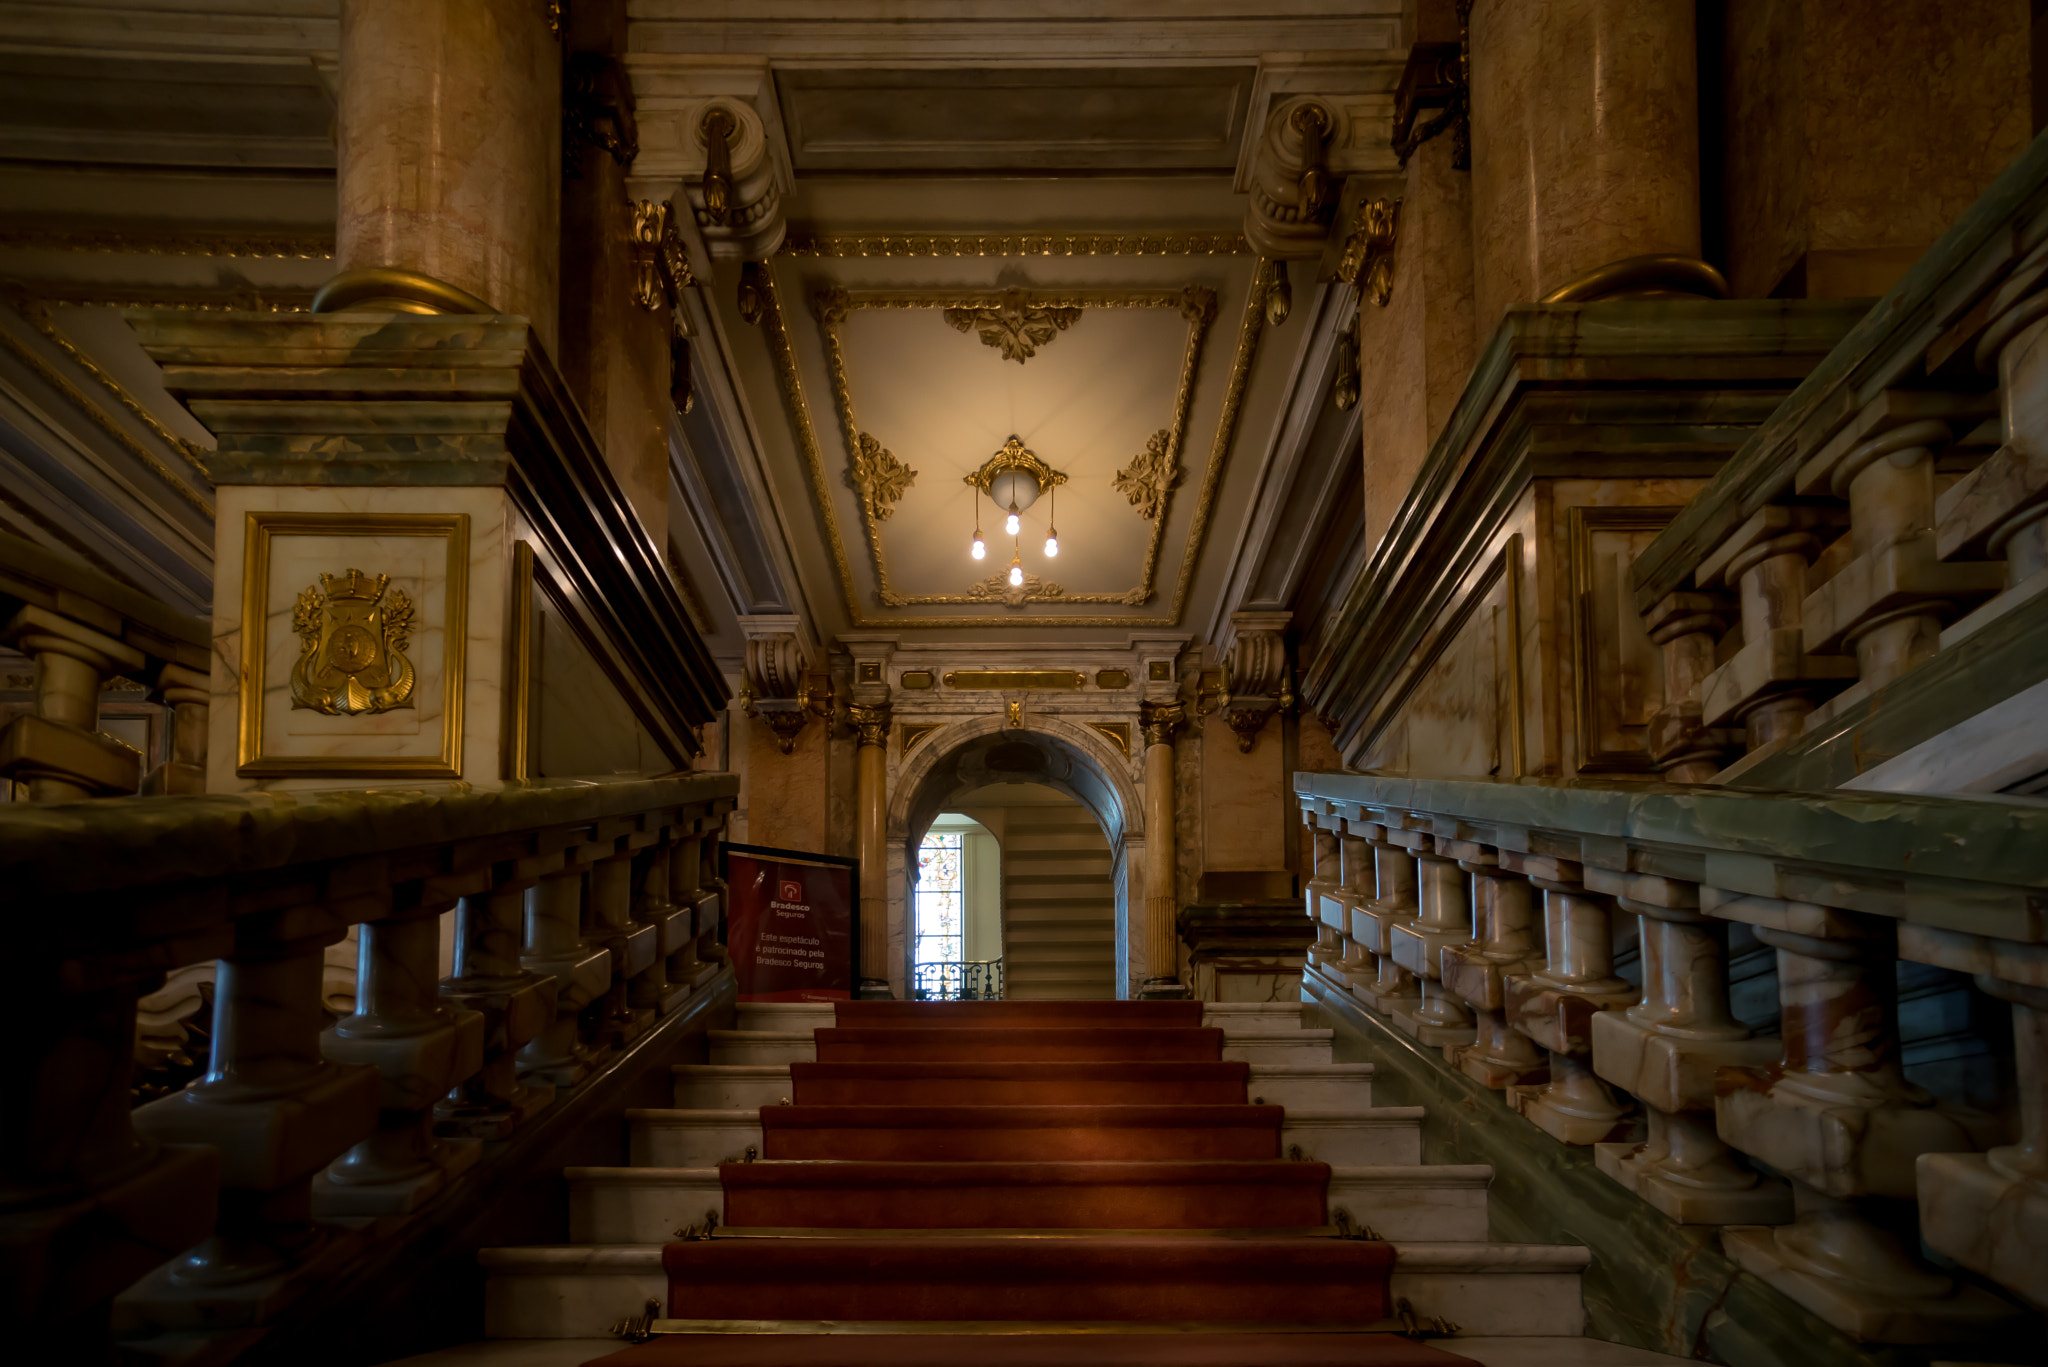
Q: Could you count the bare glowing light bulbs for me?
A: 4